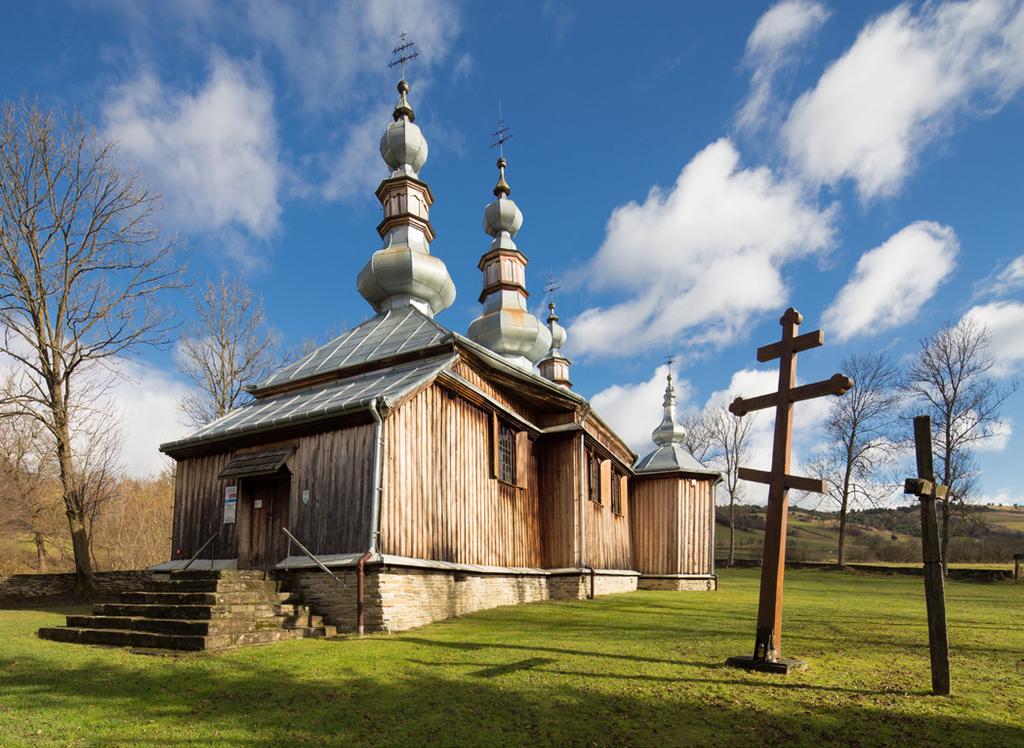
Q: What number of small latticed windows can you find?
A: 3